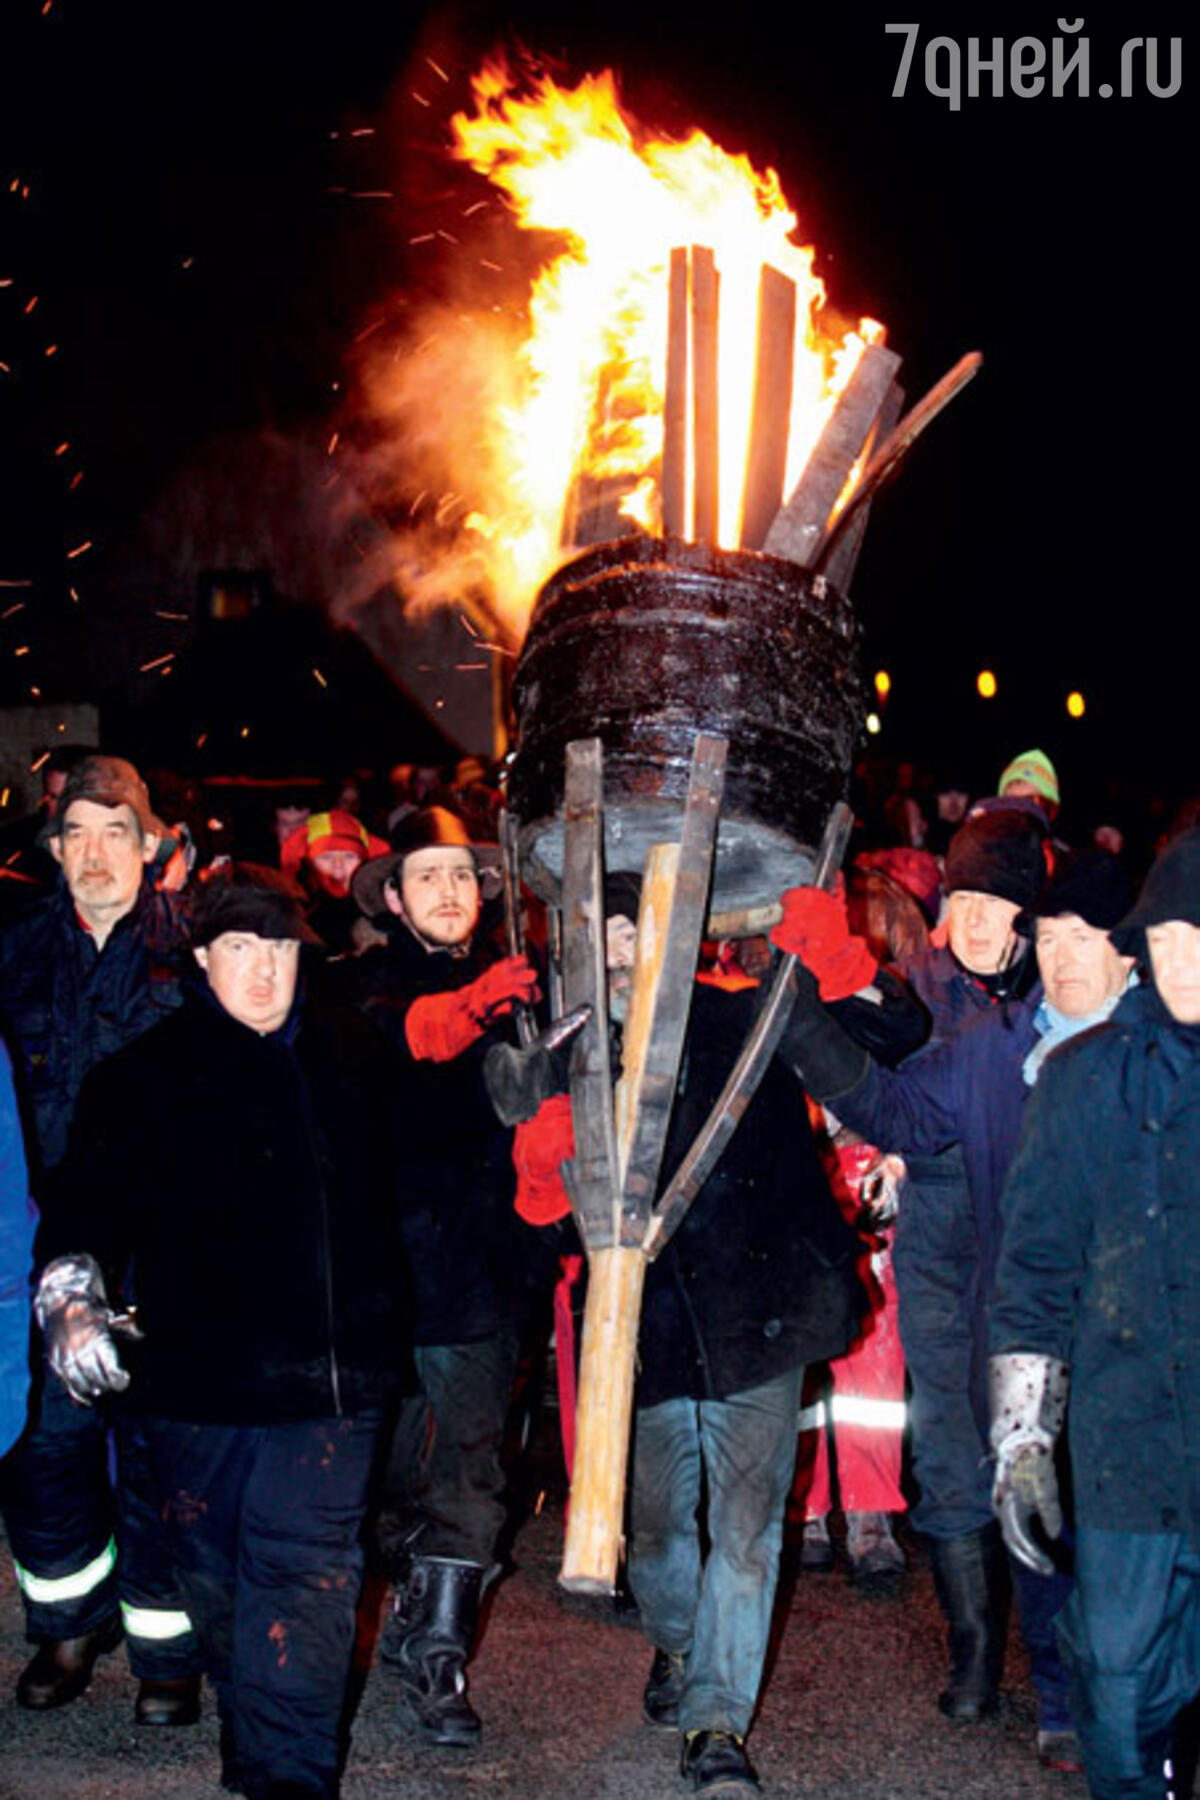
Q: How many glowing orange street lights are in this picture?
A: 3